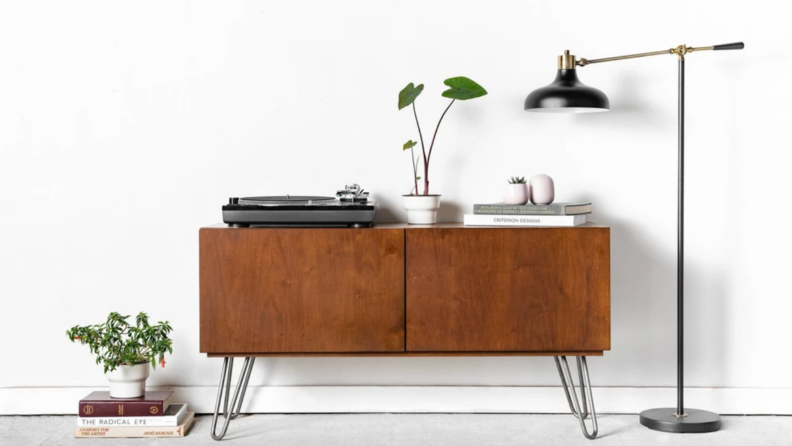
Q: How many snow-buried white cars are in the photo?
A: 0